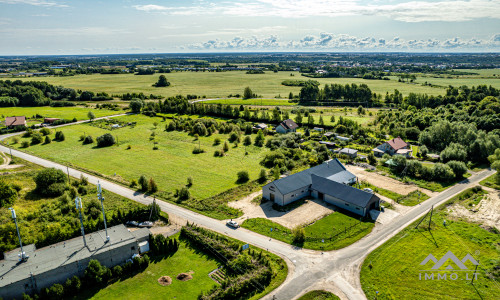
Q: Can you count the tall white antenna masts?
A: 3